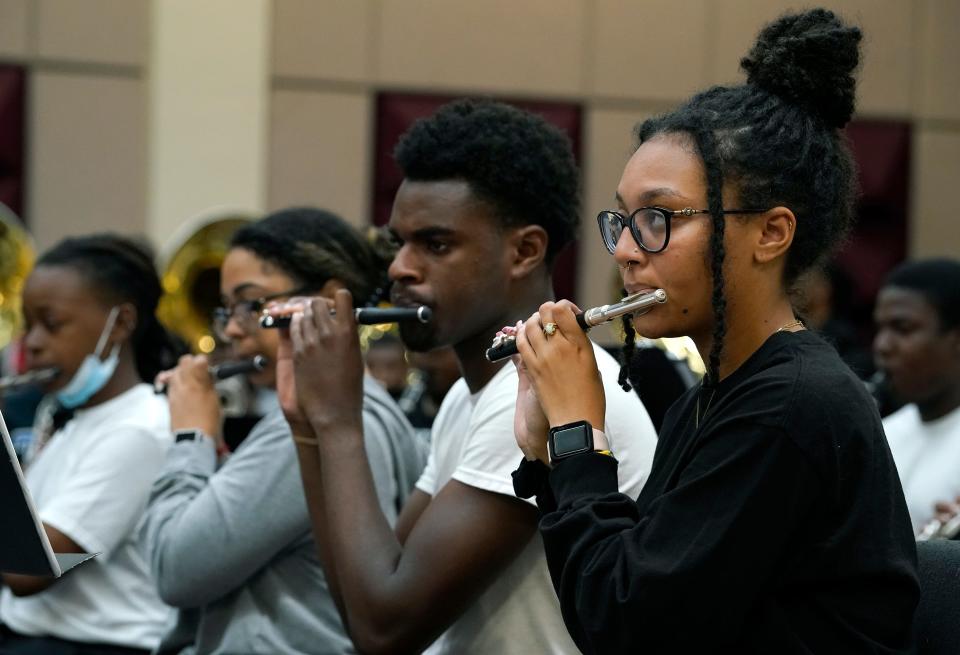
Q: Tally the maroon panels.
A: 3